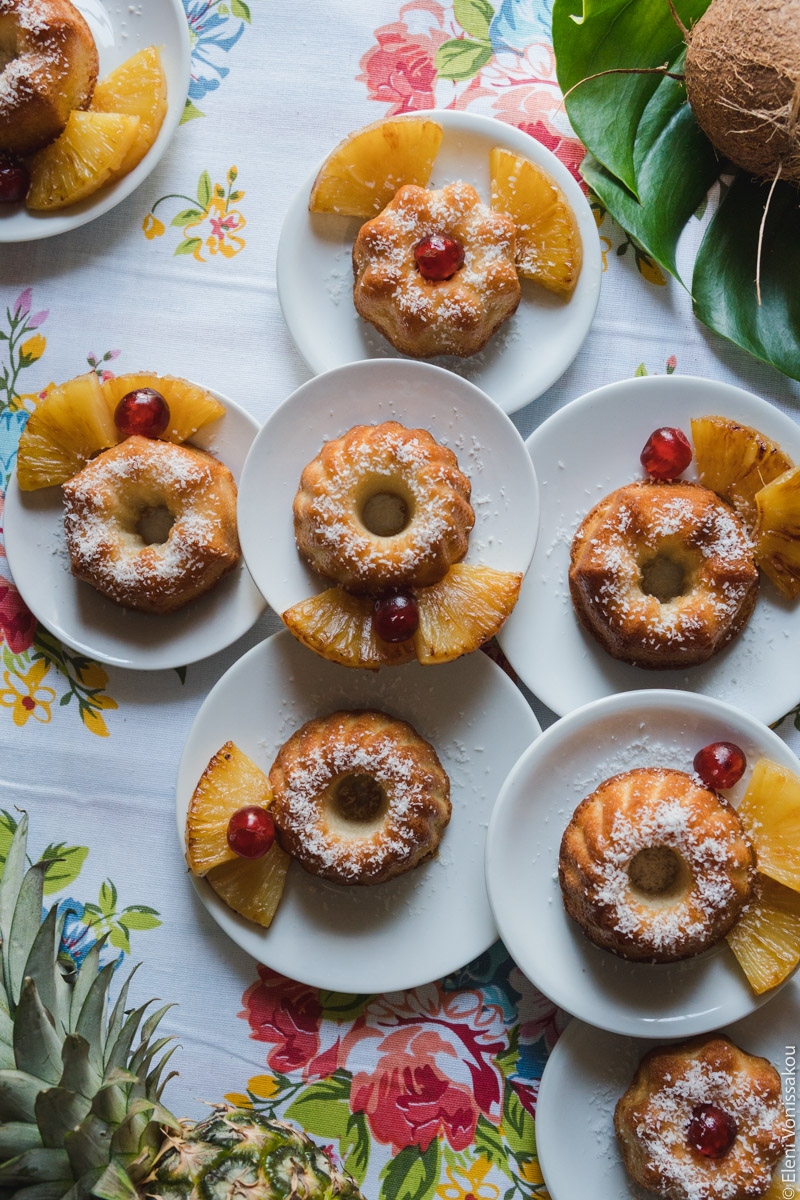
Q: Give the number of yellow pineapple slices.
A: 14